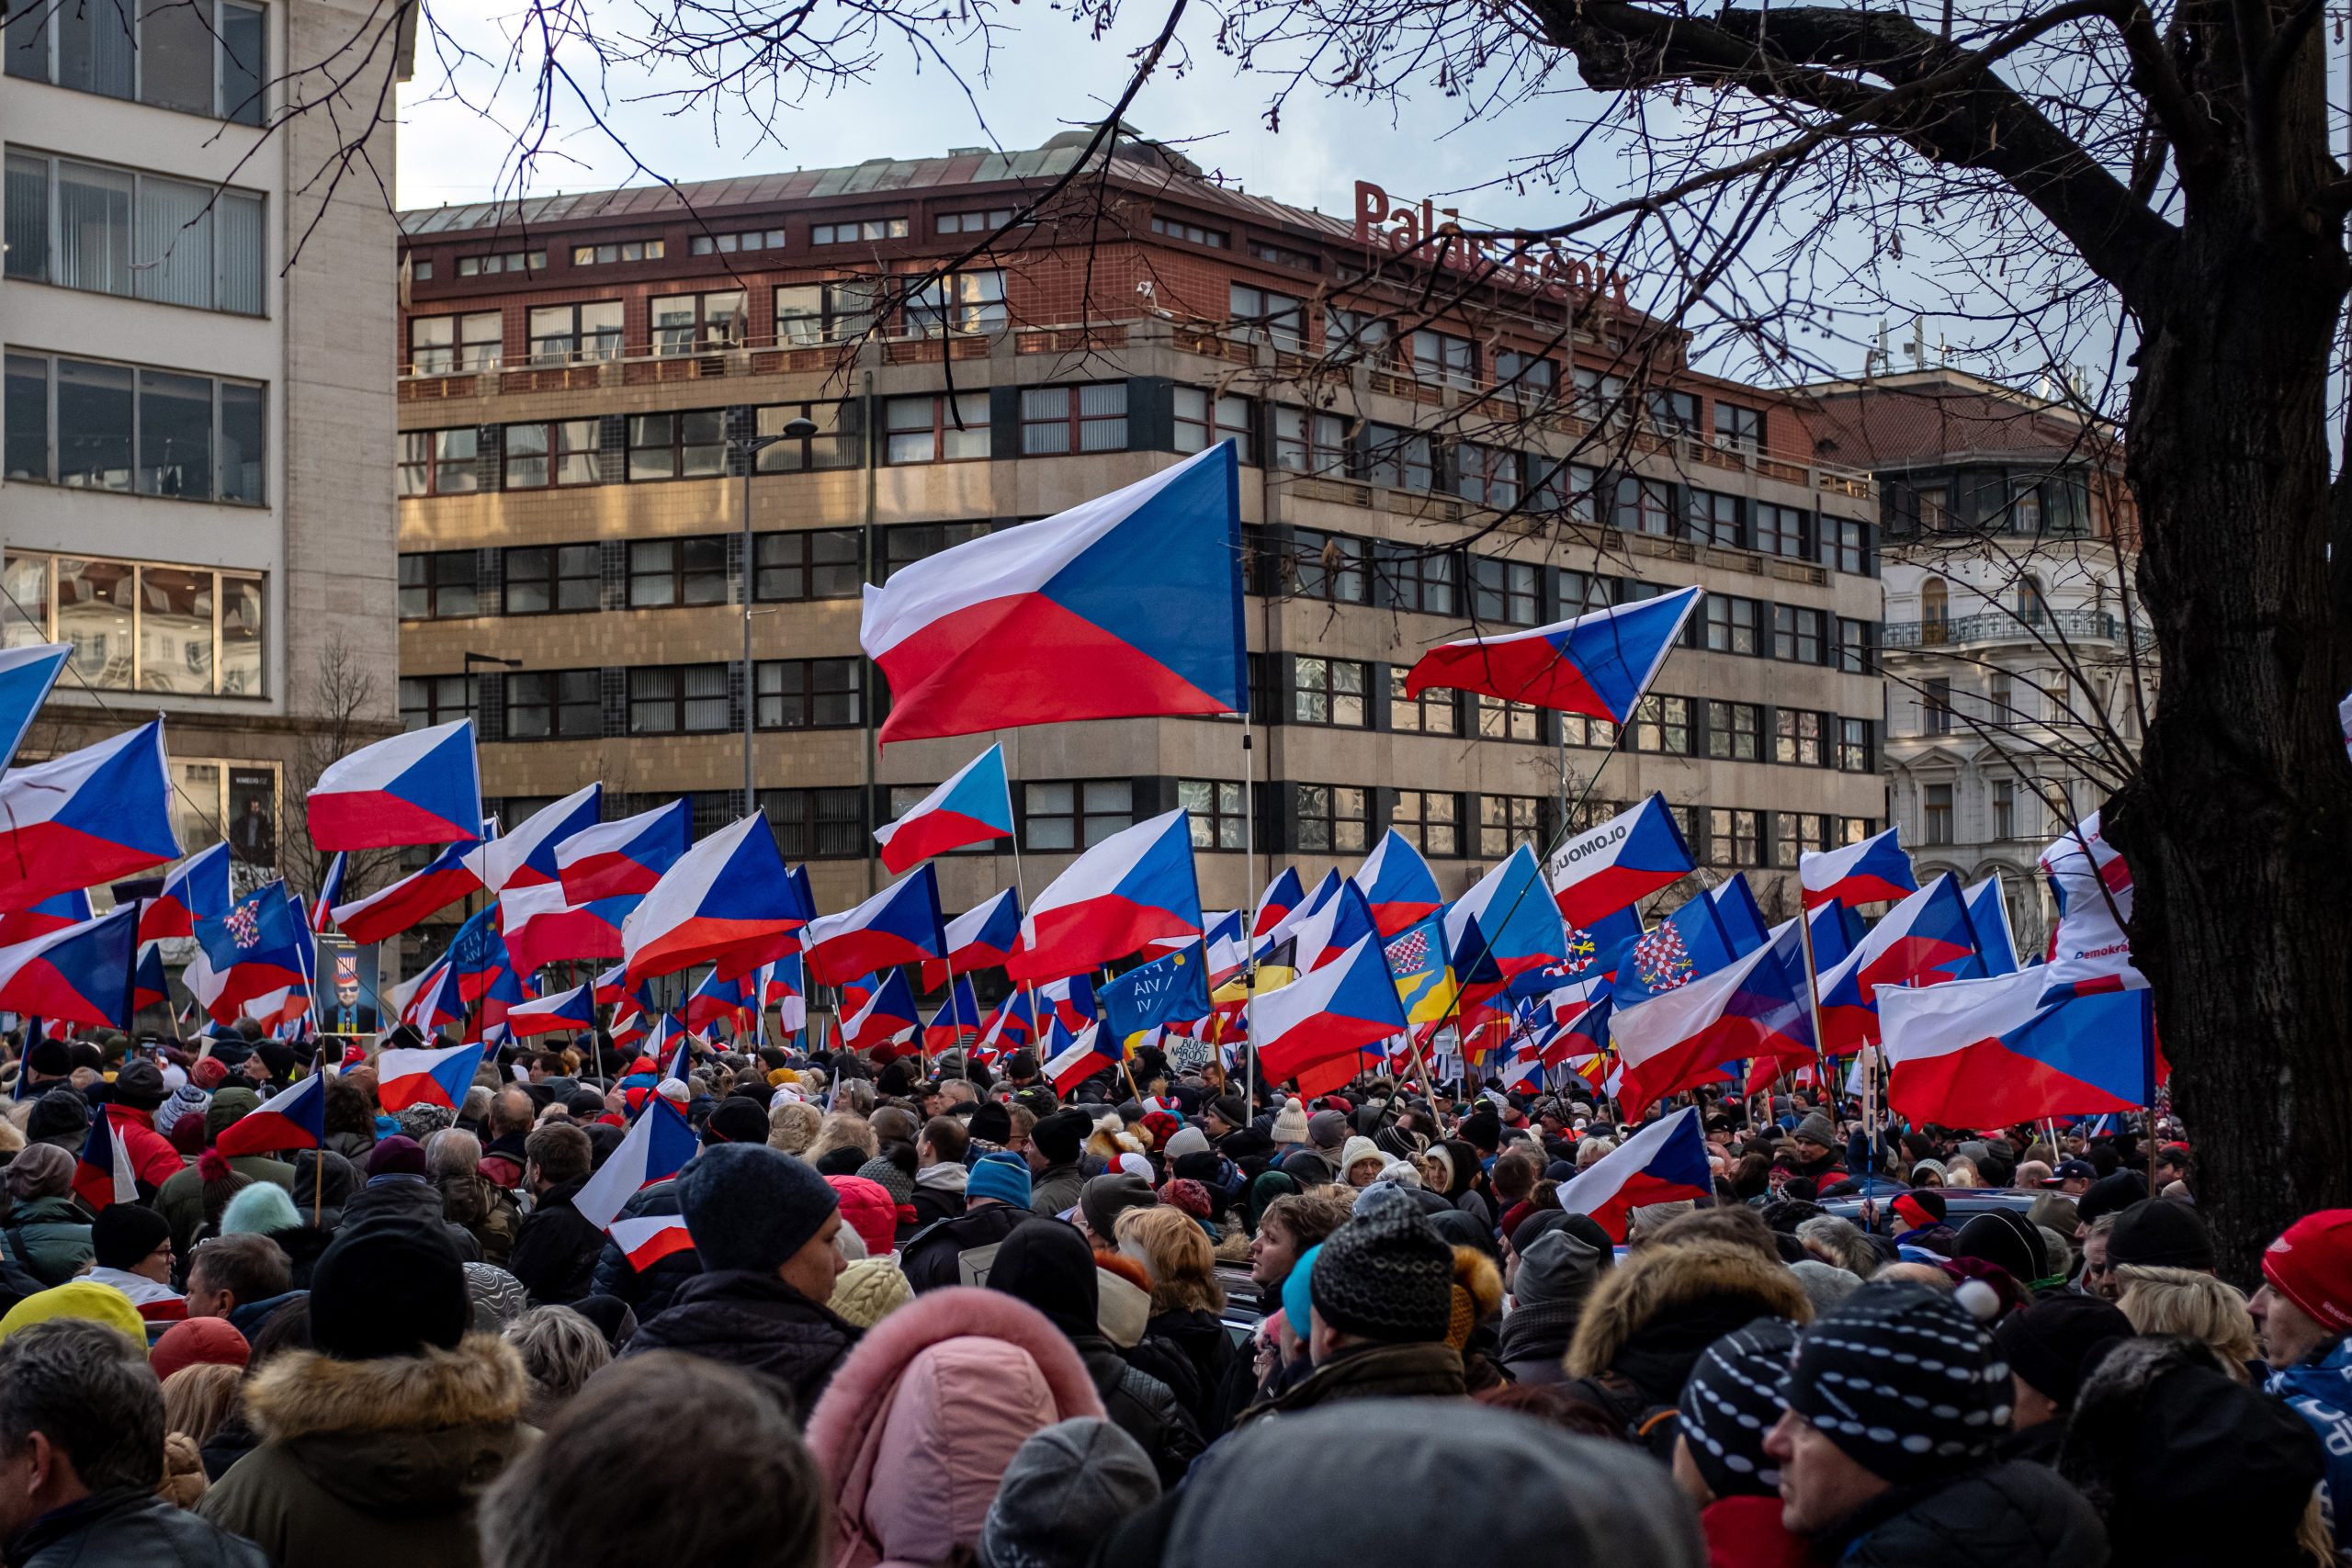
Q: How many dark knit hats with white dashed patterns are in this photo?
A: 2